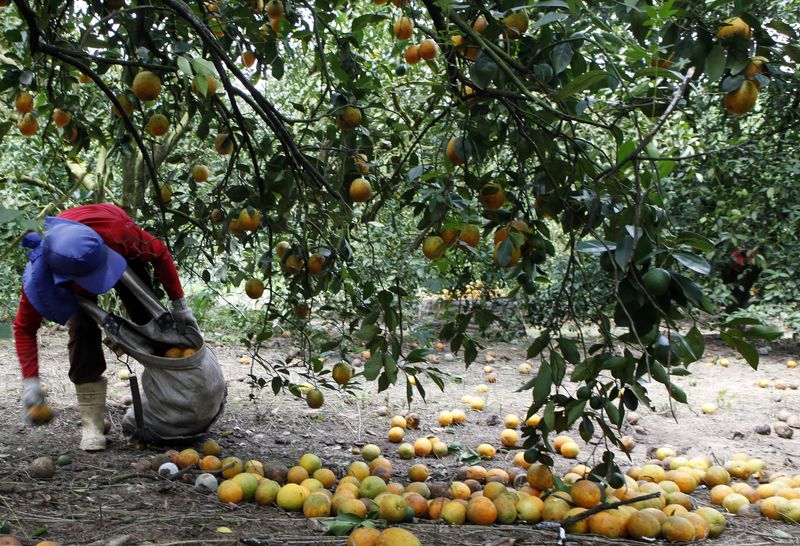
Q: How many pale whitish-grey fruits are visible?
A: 2